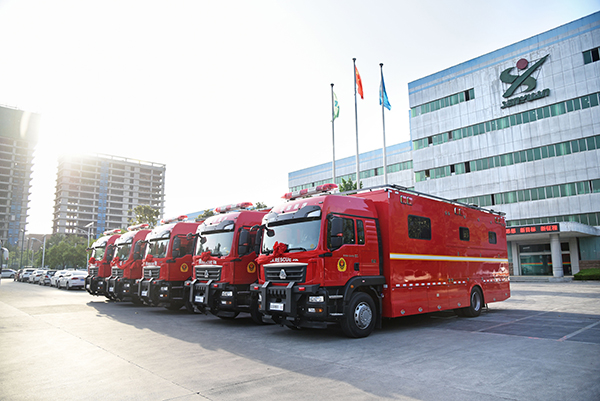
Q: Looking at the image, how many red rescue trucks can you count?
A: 5